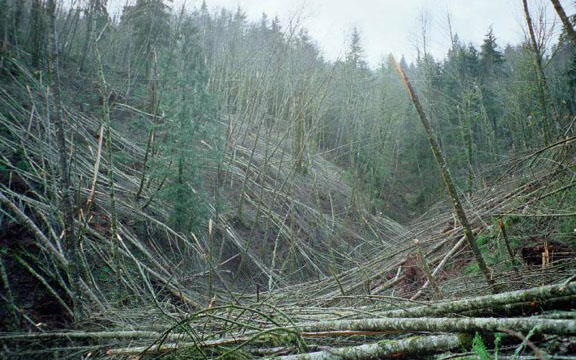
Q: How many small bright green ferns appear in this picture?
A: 2